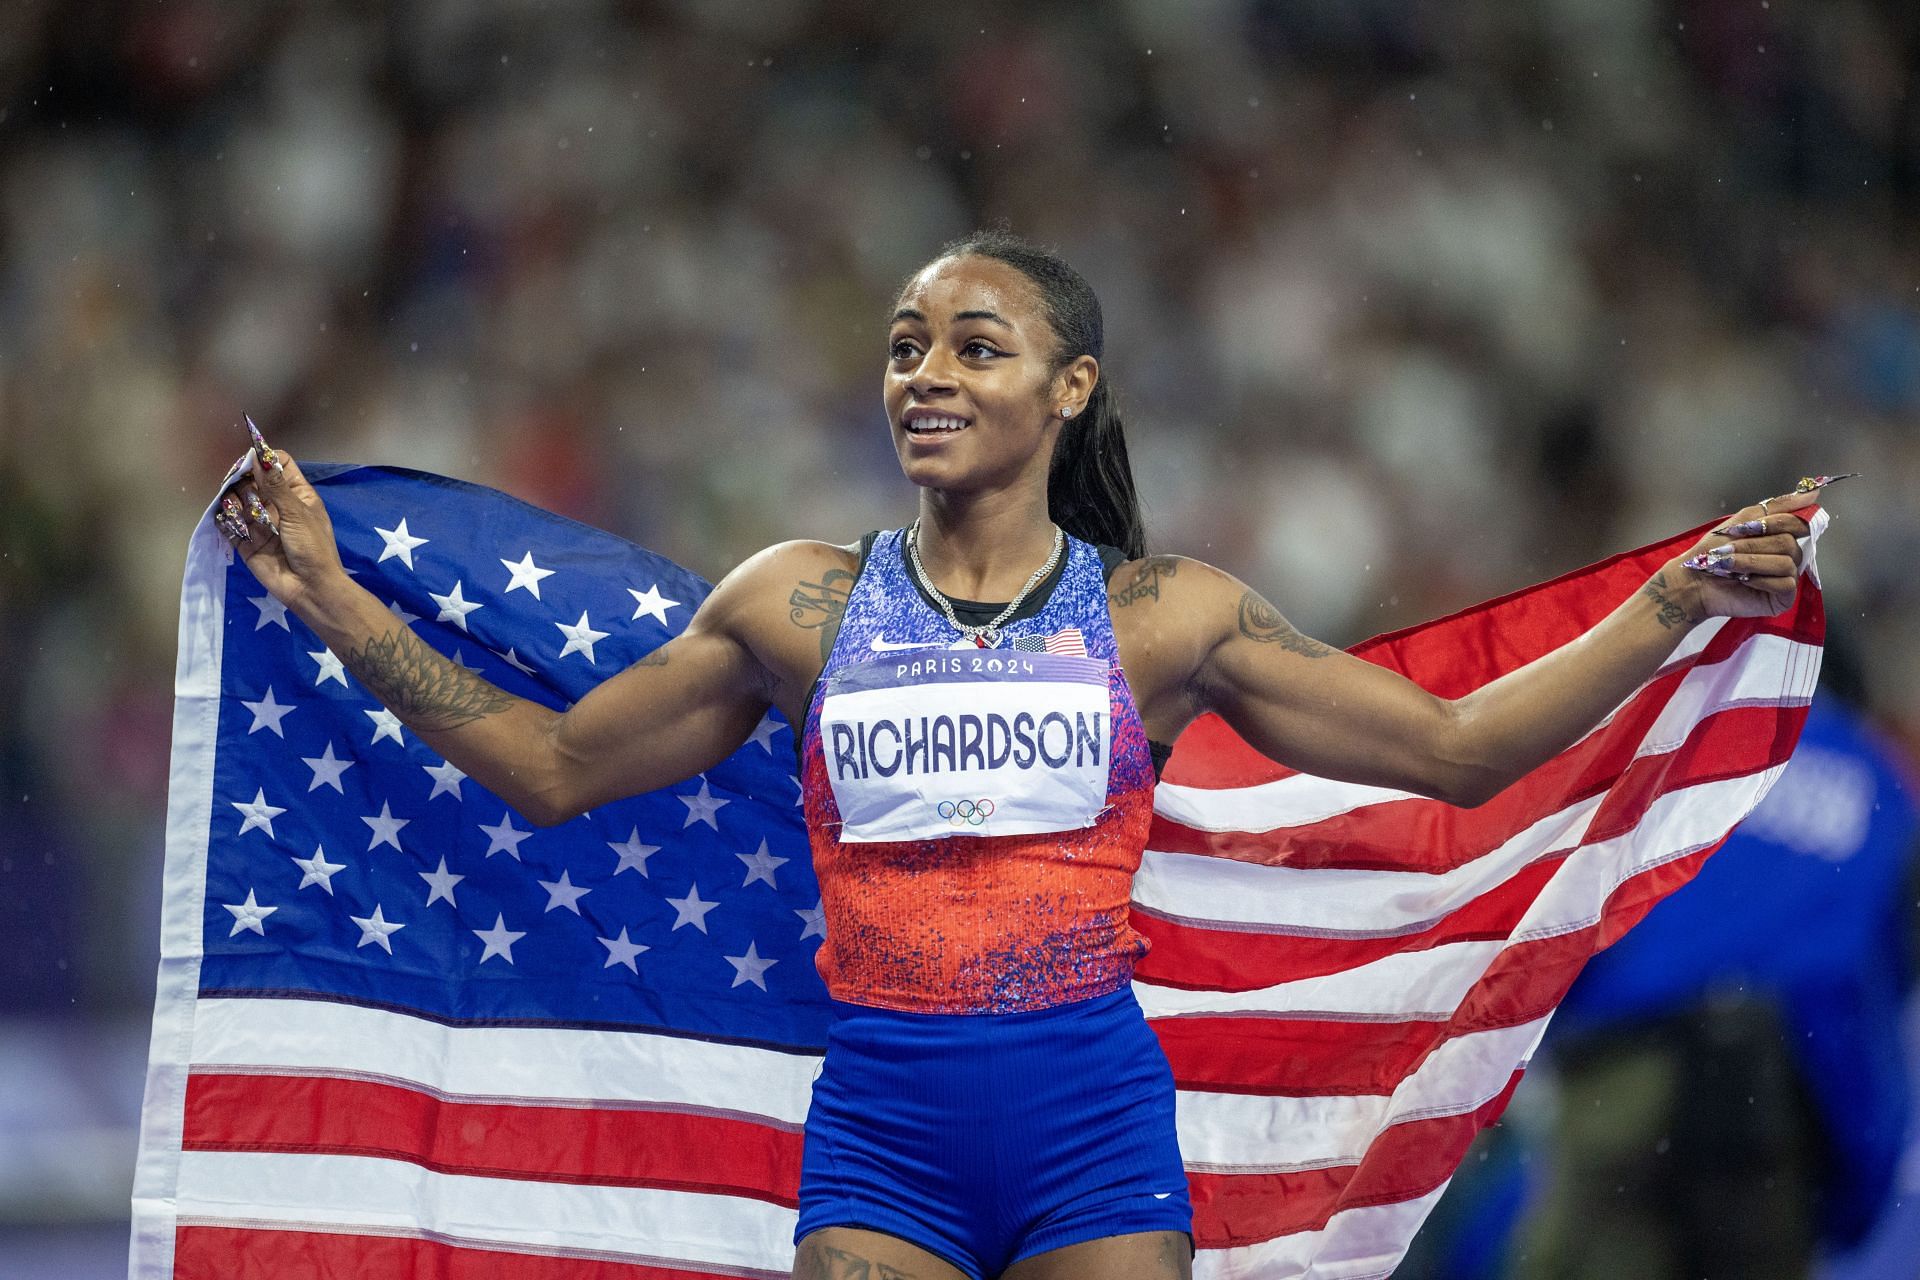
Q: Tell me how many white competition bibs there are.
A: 1